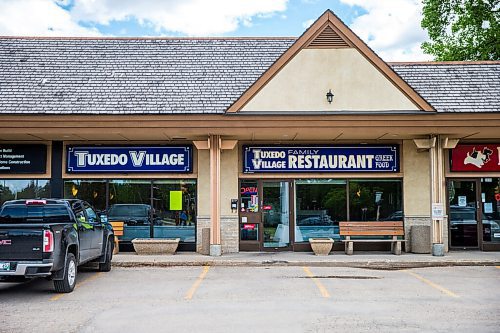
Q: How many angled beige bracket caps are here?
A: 4